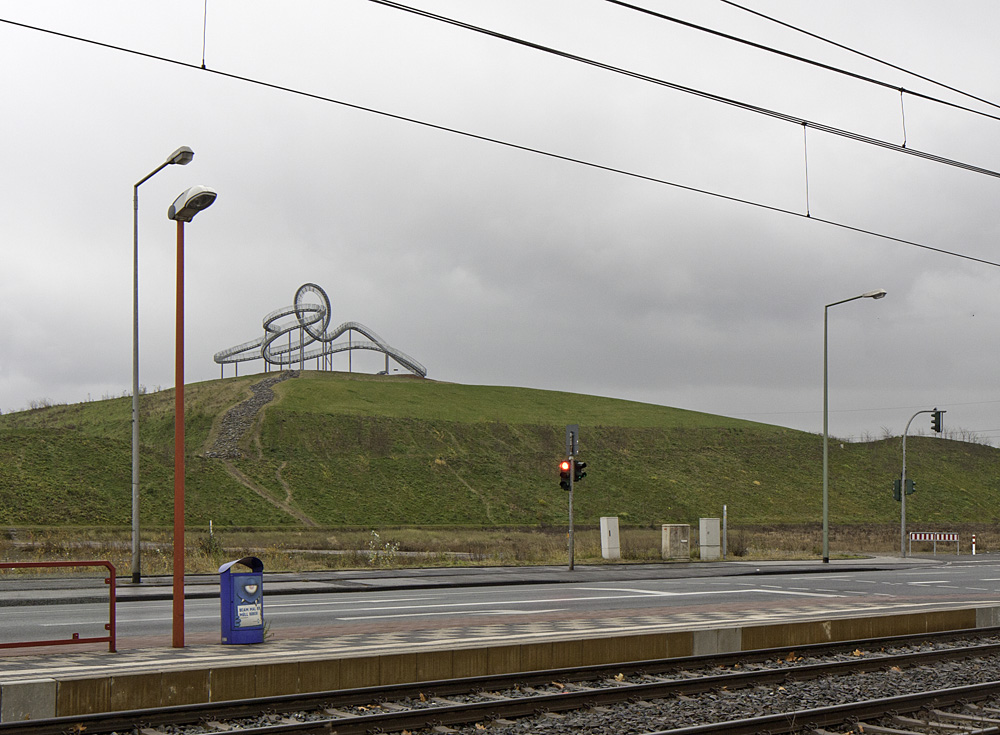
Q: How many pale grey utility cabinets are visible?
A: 3